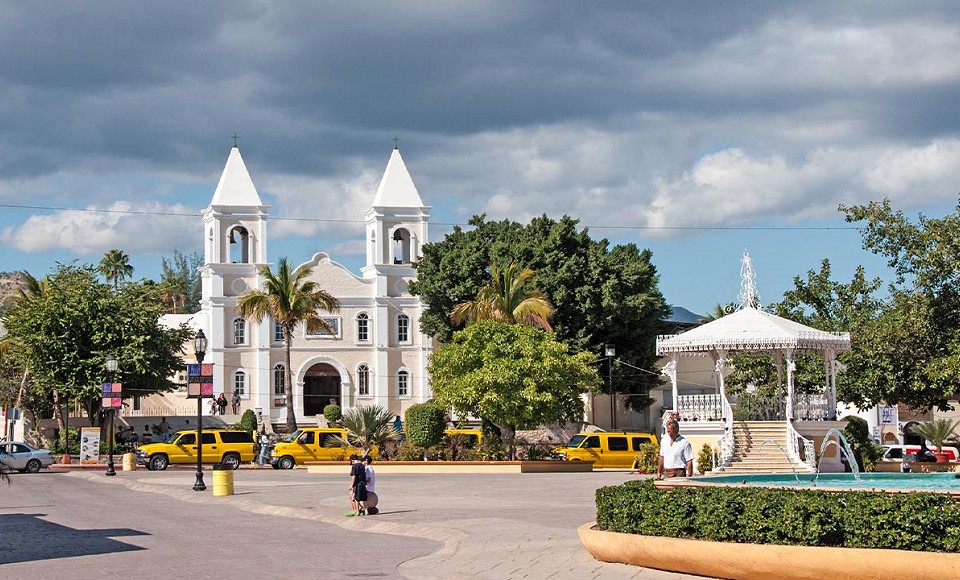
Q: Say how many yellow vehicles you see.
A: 4